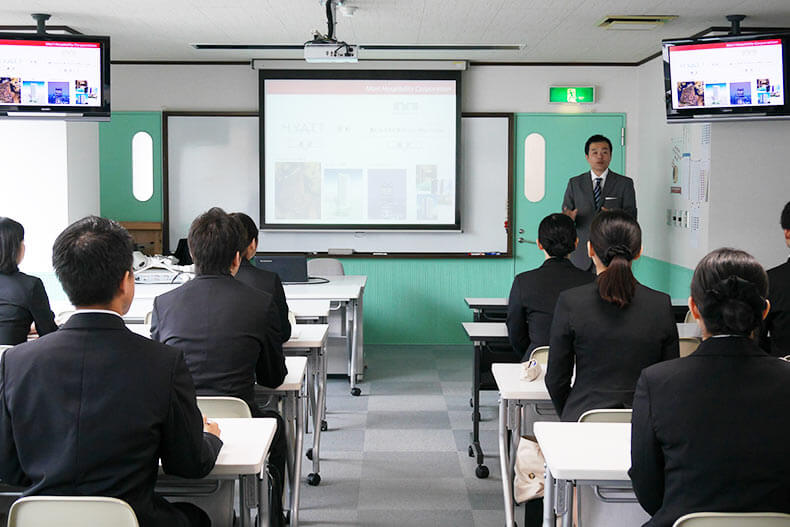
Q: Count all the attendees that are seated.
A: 8